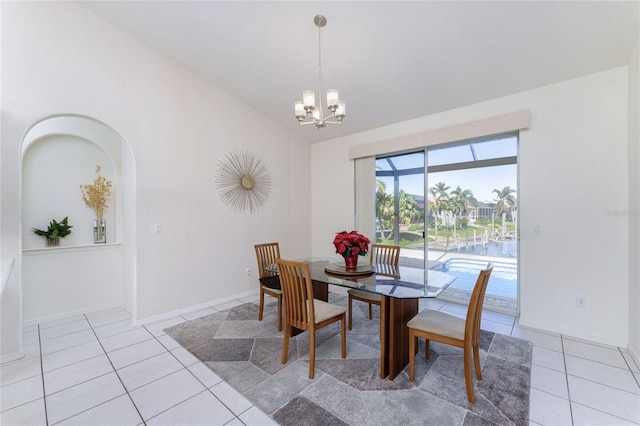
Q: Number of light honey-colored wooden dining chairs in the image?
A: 4